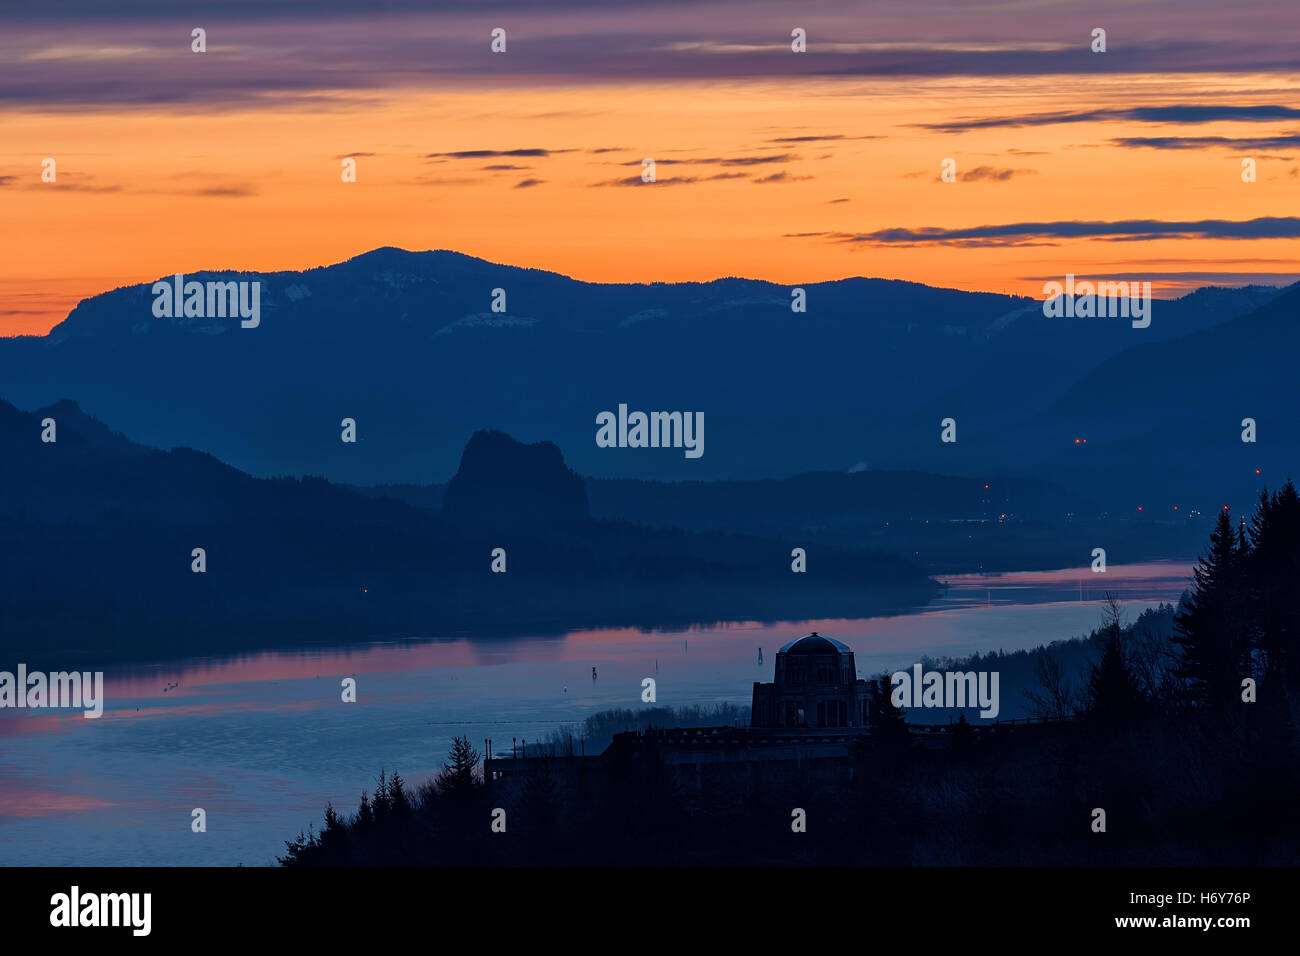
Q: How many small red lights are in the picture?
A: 7